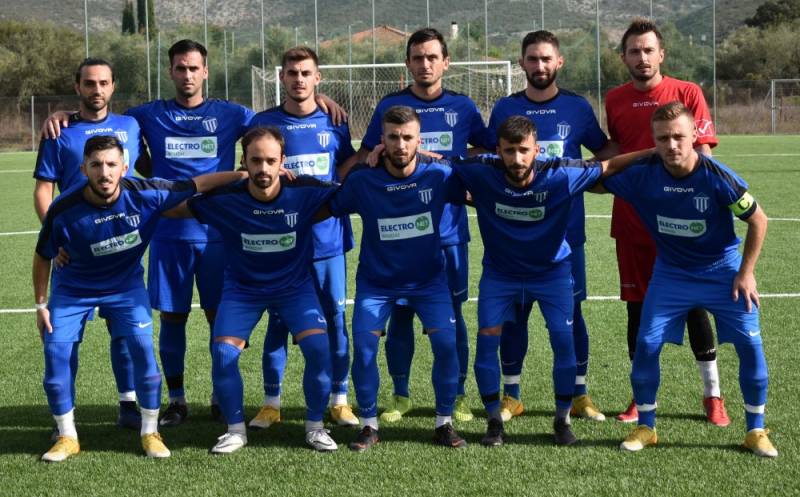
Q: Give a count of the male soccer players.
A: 11